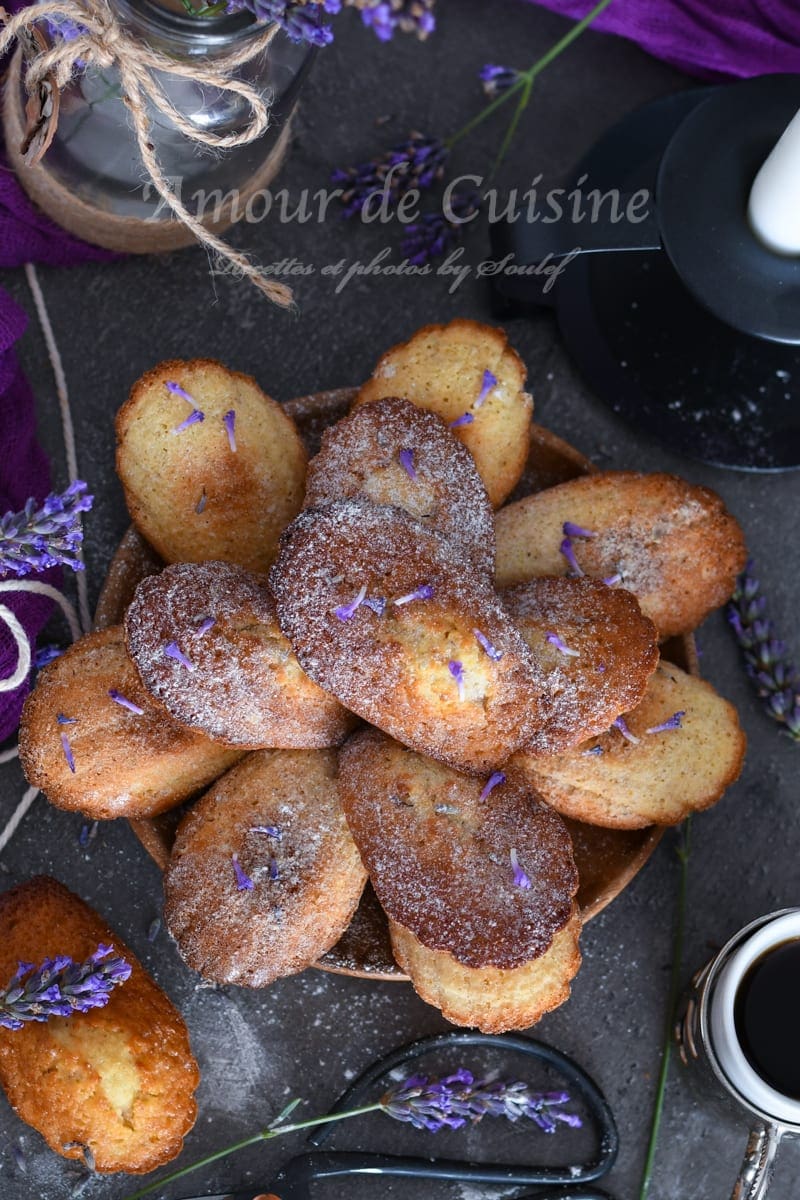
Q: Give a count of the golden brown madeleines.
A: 13